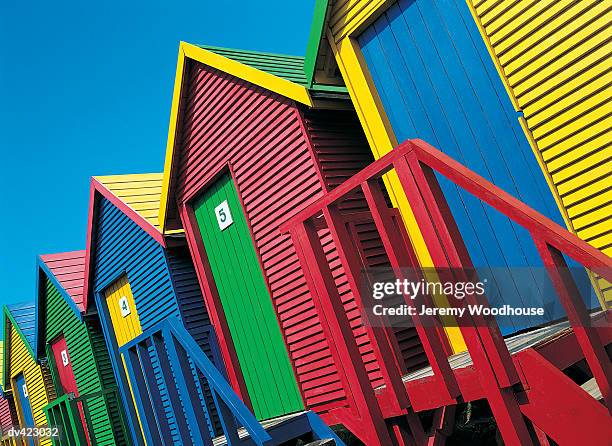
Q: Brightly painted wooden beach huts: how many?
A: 6